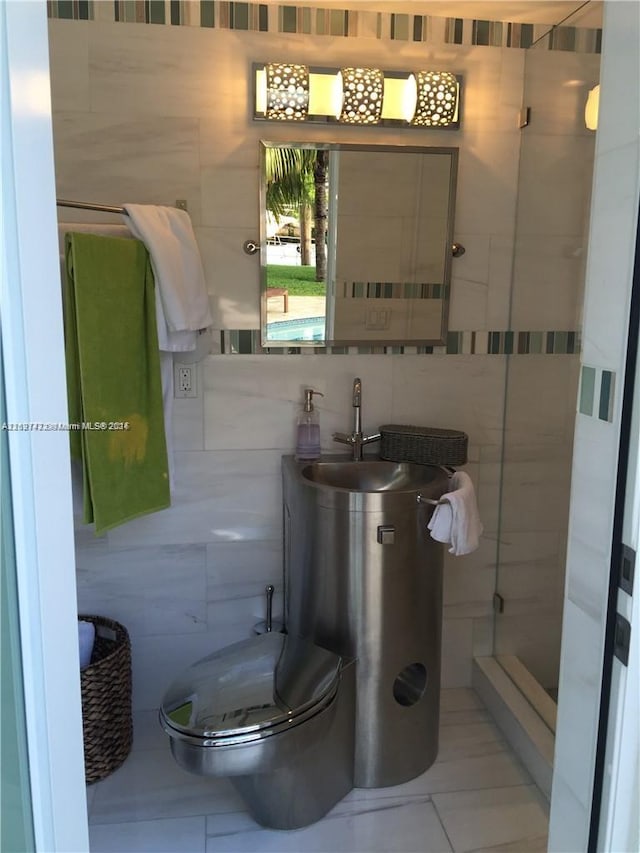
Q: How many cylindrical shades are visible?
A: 3